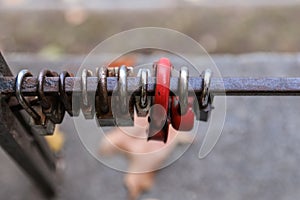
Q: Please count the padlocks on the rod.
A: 10